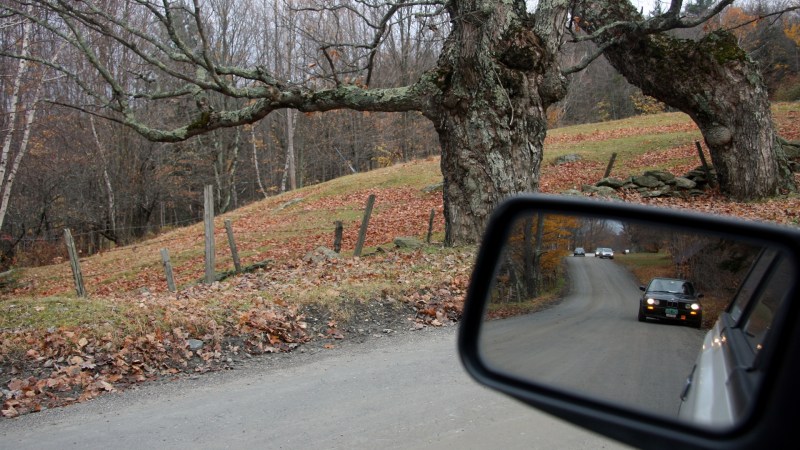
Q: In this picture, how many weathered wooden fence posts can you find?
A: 9